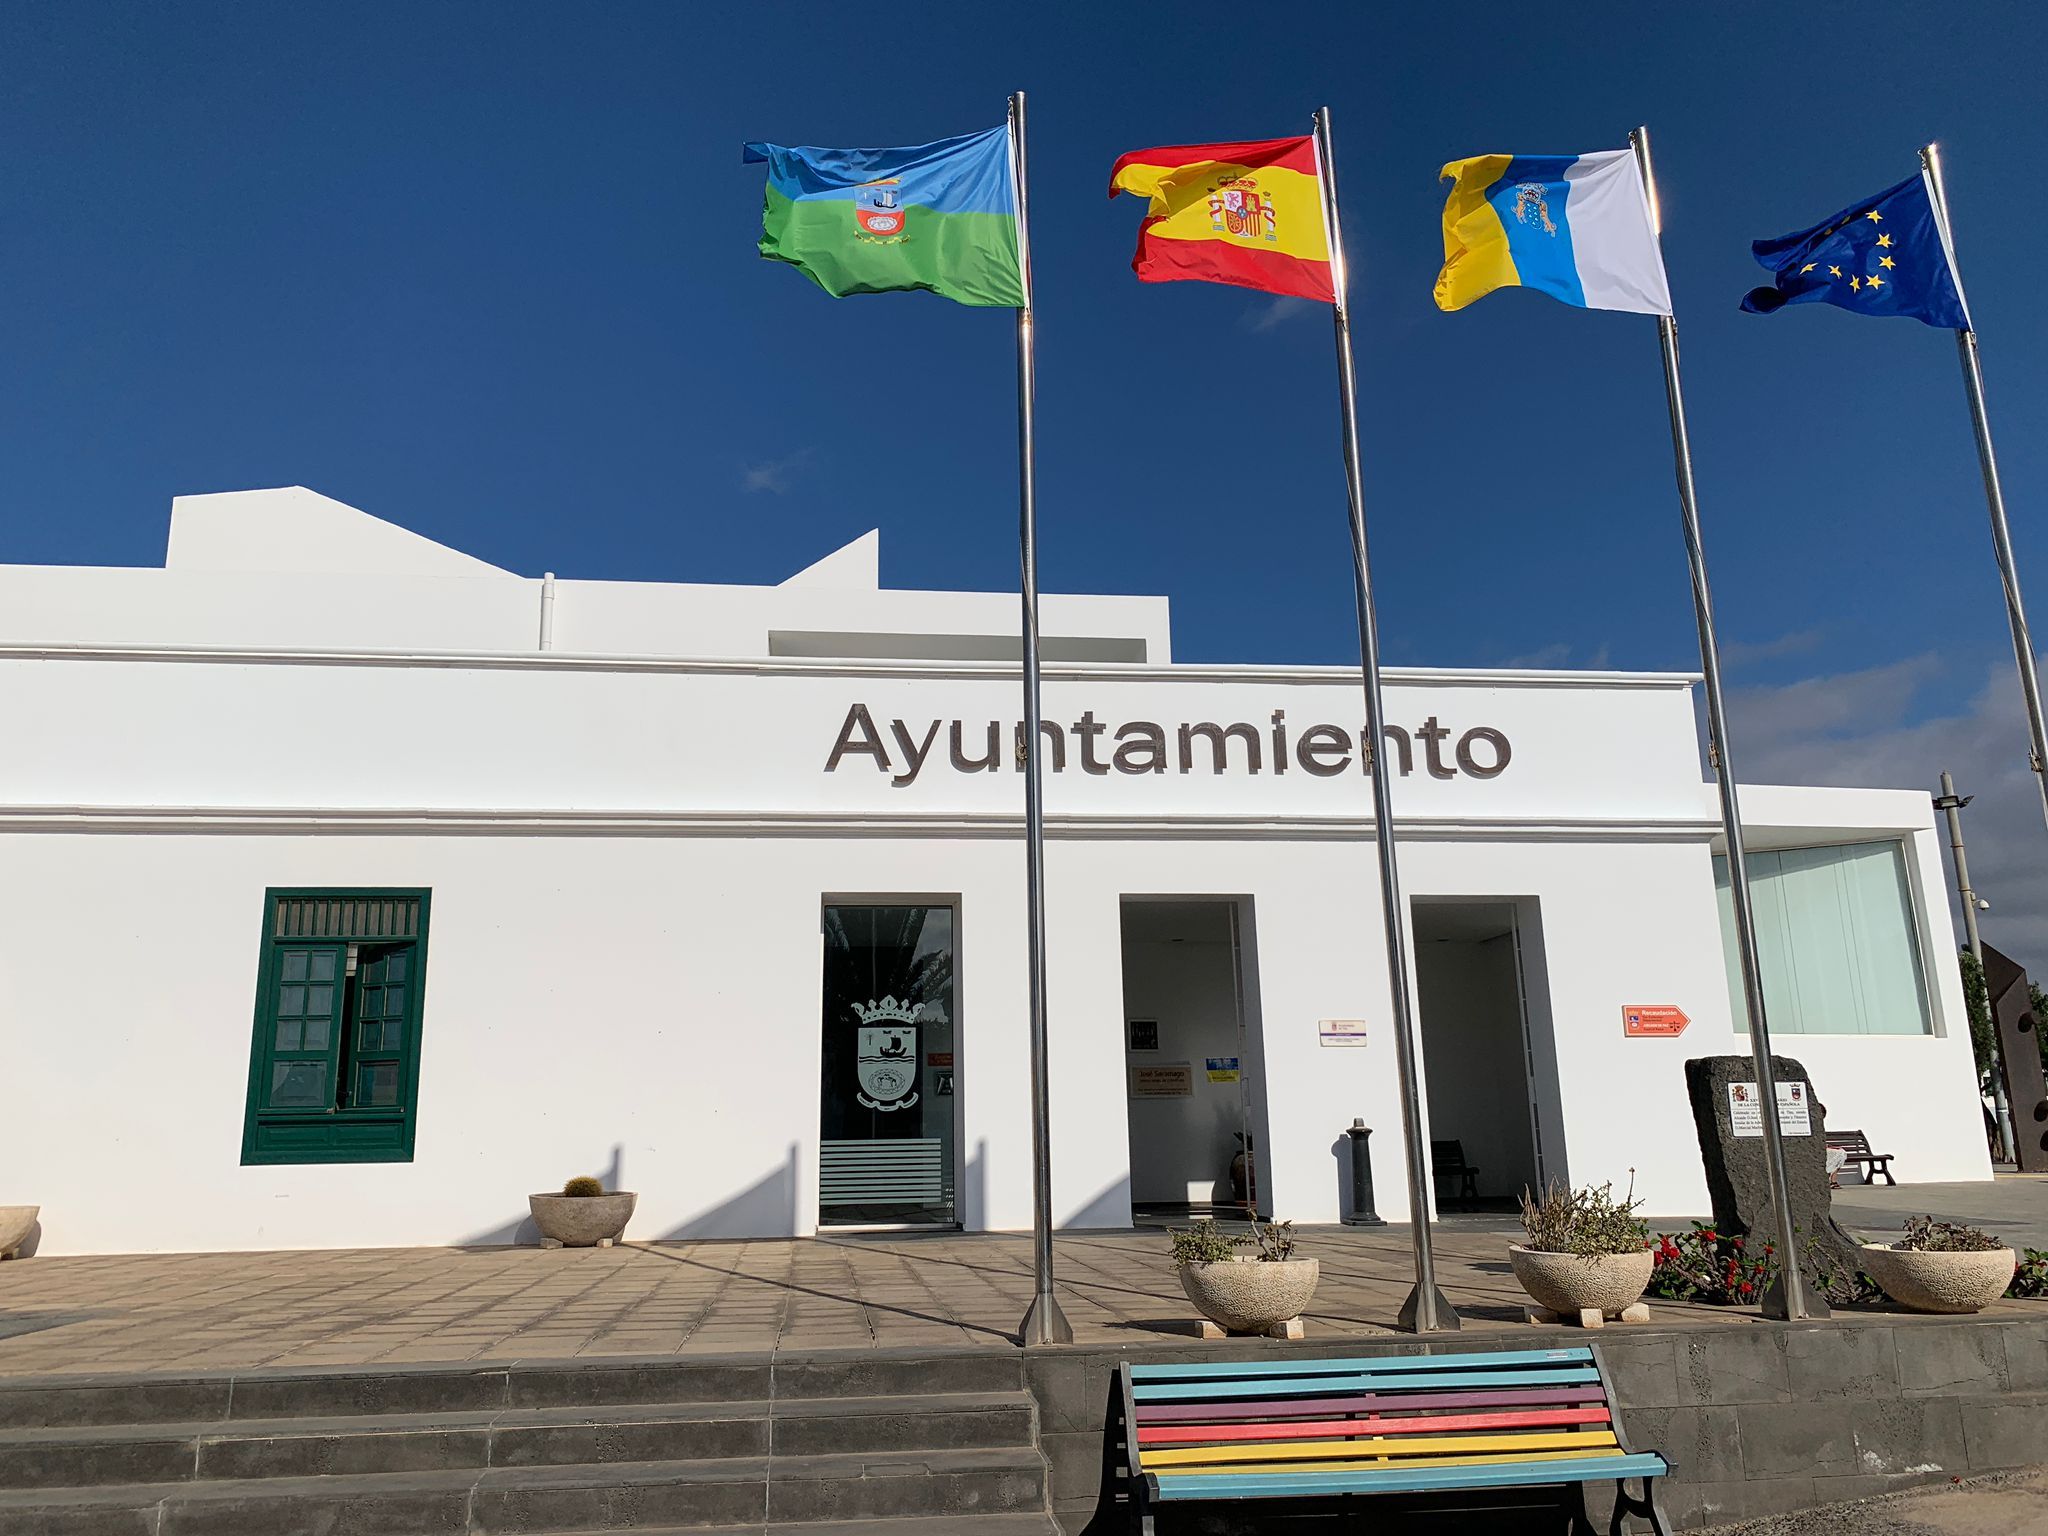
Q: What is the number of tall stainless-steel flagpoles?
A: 4